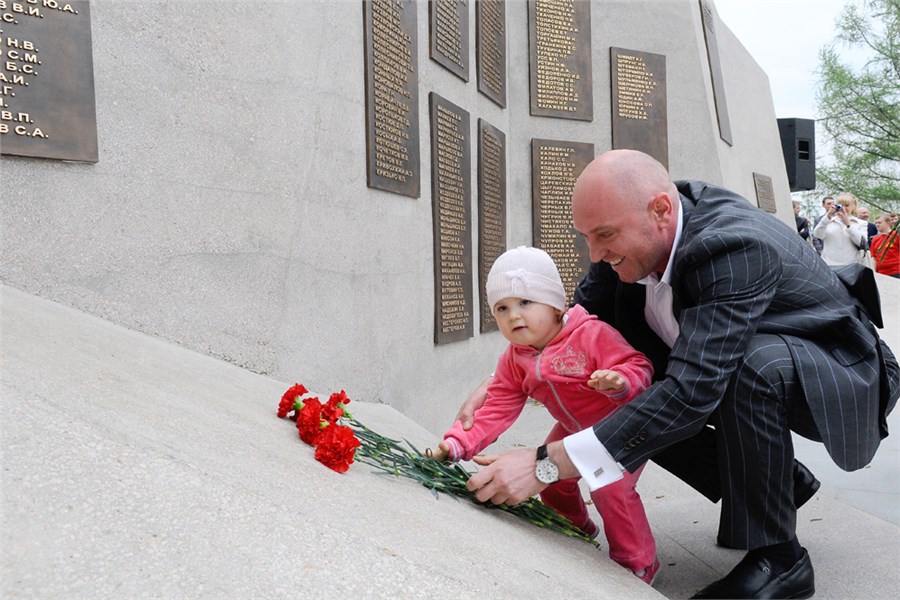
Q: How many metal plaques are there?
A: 11